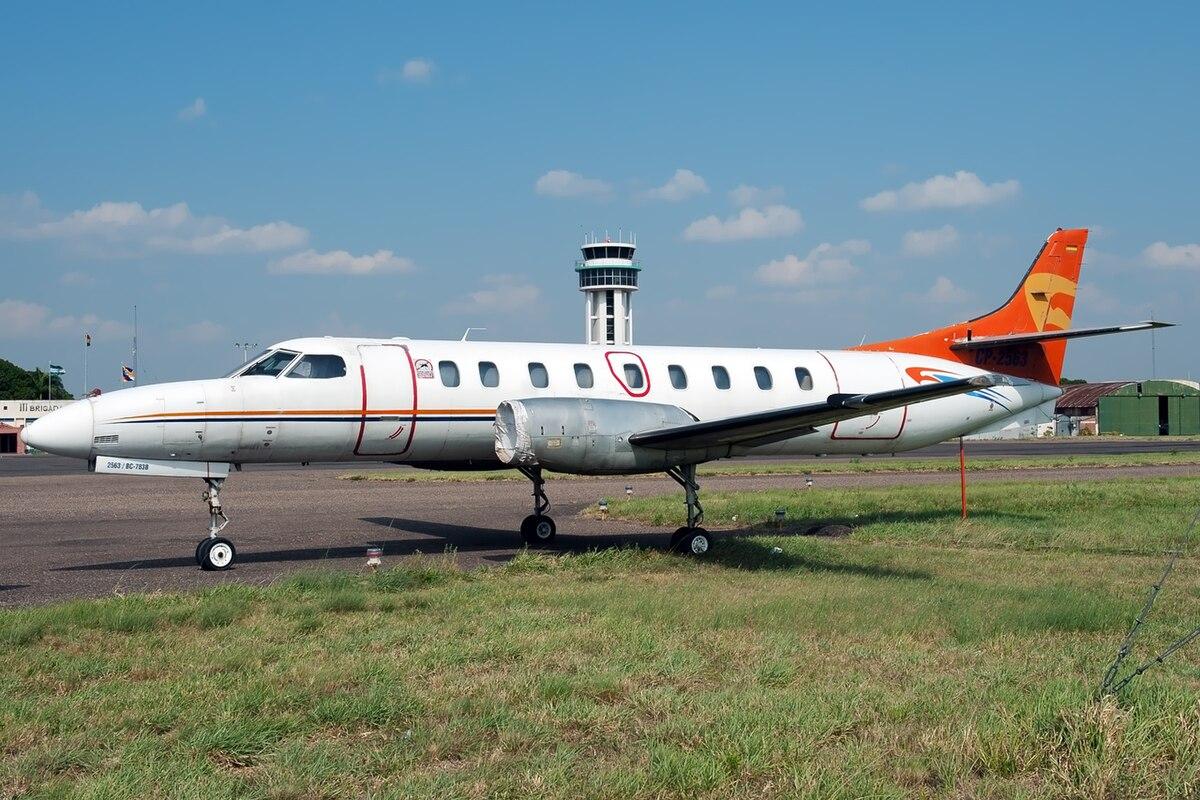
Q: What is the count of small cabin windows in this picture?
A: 9